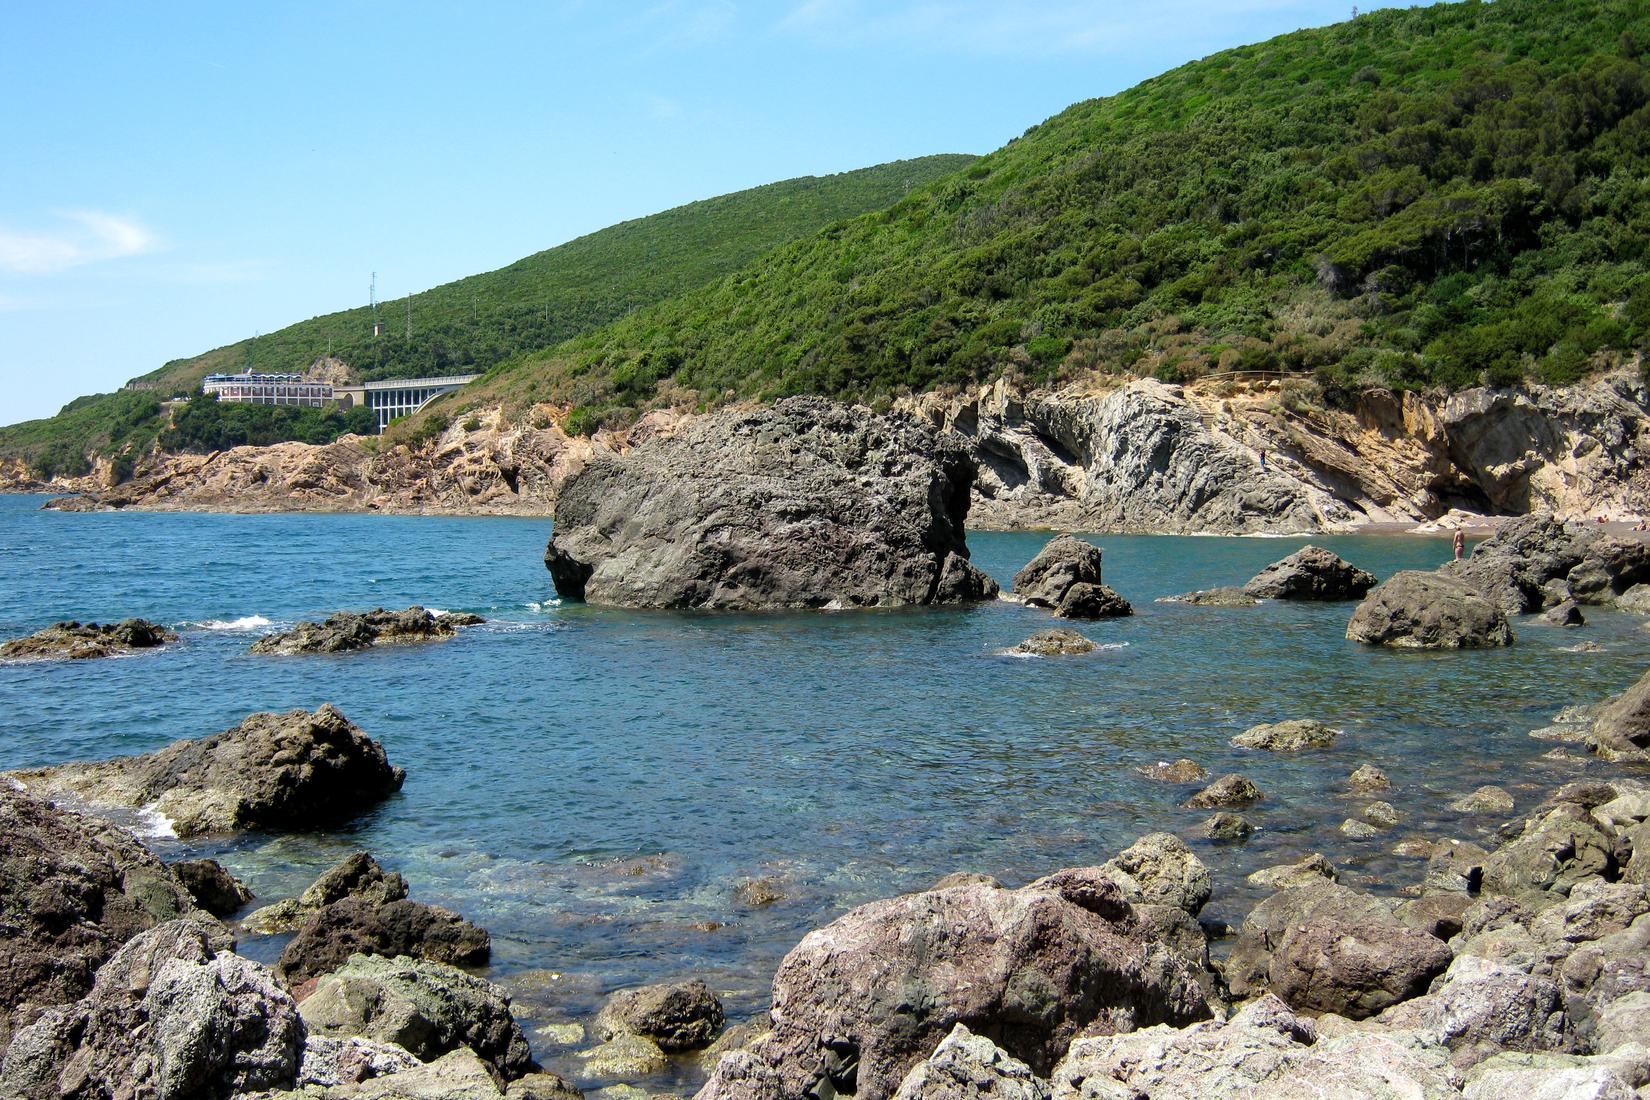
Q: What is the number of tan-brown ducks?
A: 0